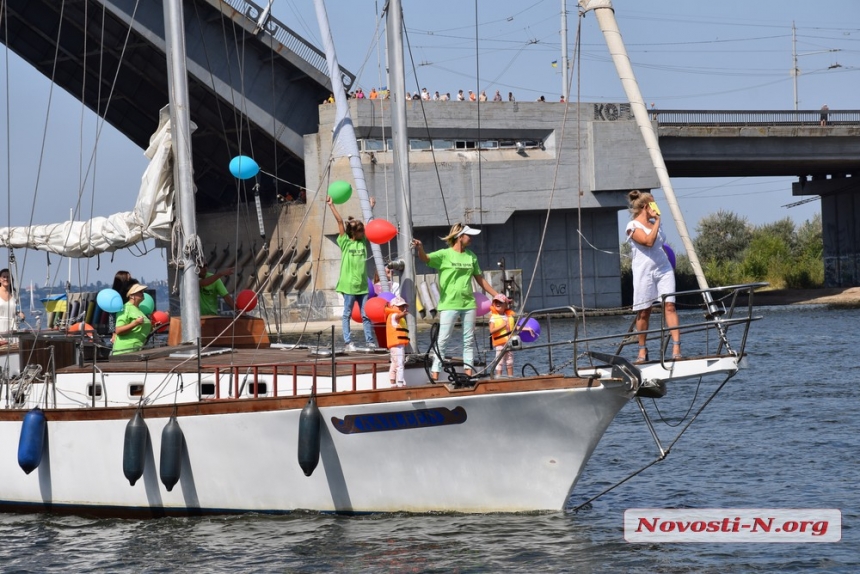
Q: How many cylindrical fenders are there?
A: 4